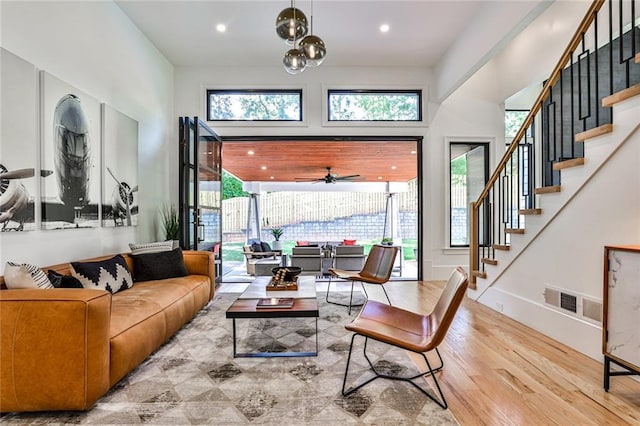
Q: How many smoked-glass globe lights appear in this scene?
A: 3